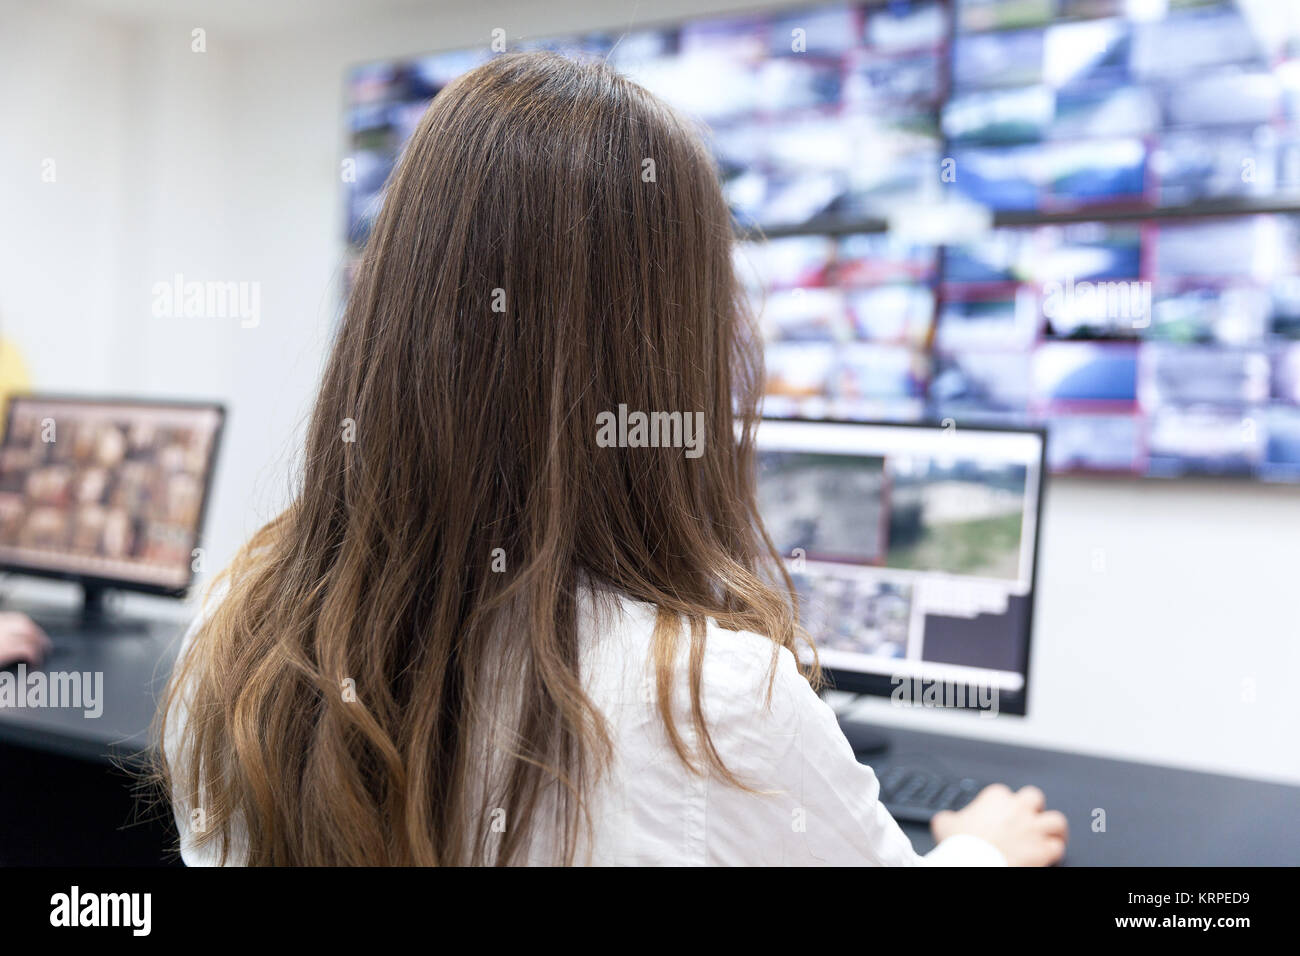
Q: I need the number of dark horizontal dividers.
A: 1